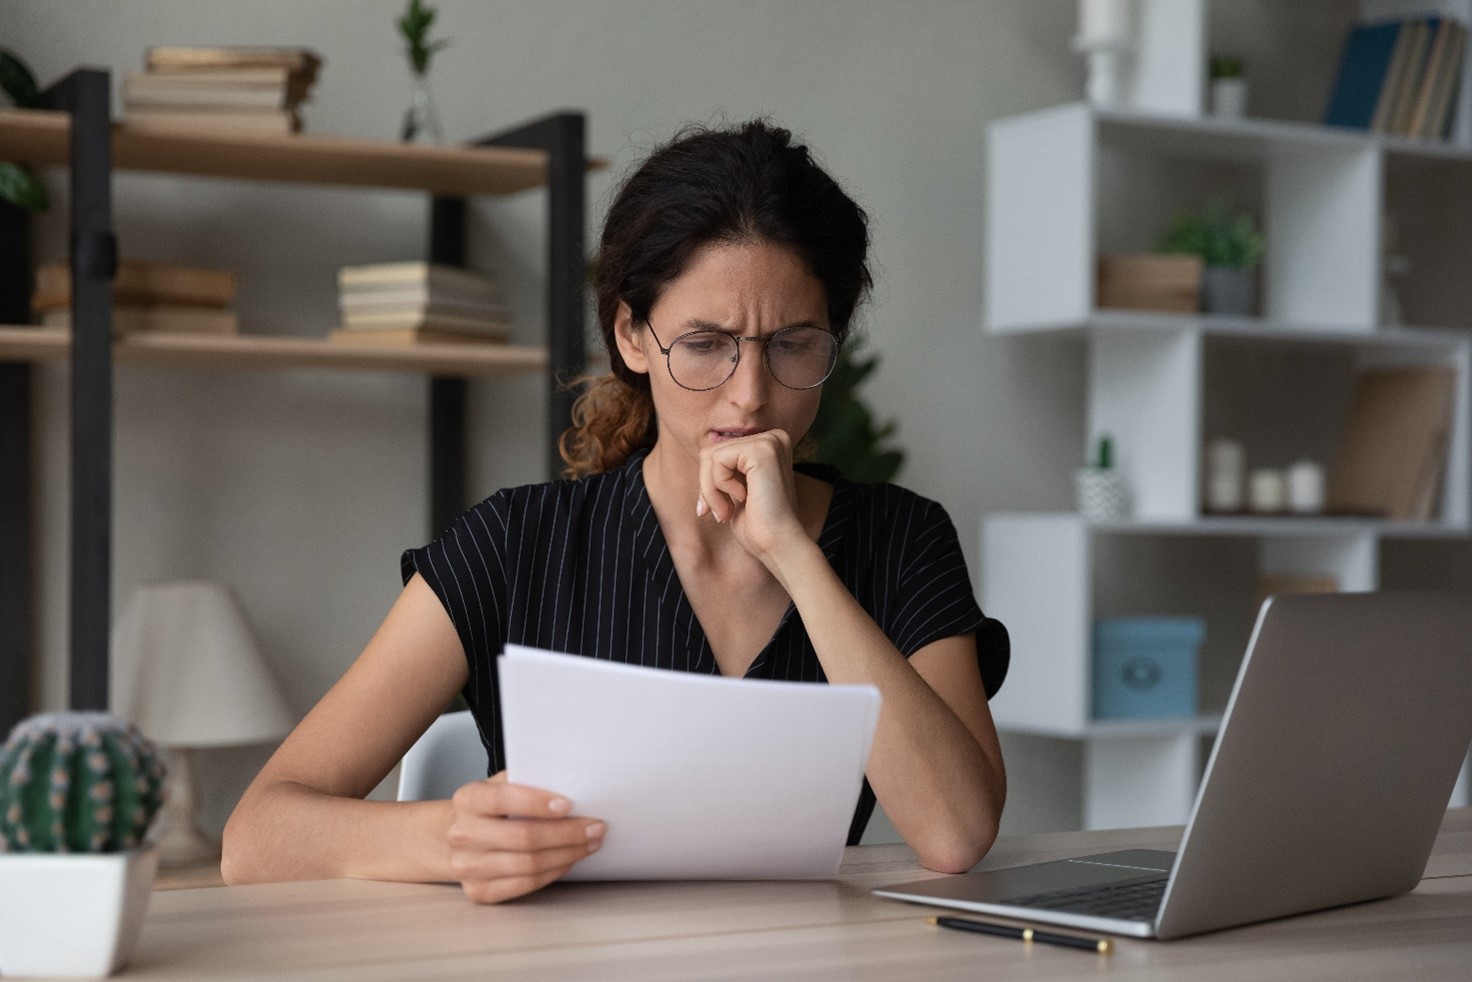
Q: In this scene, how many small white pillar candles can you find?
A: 3